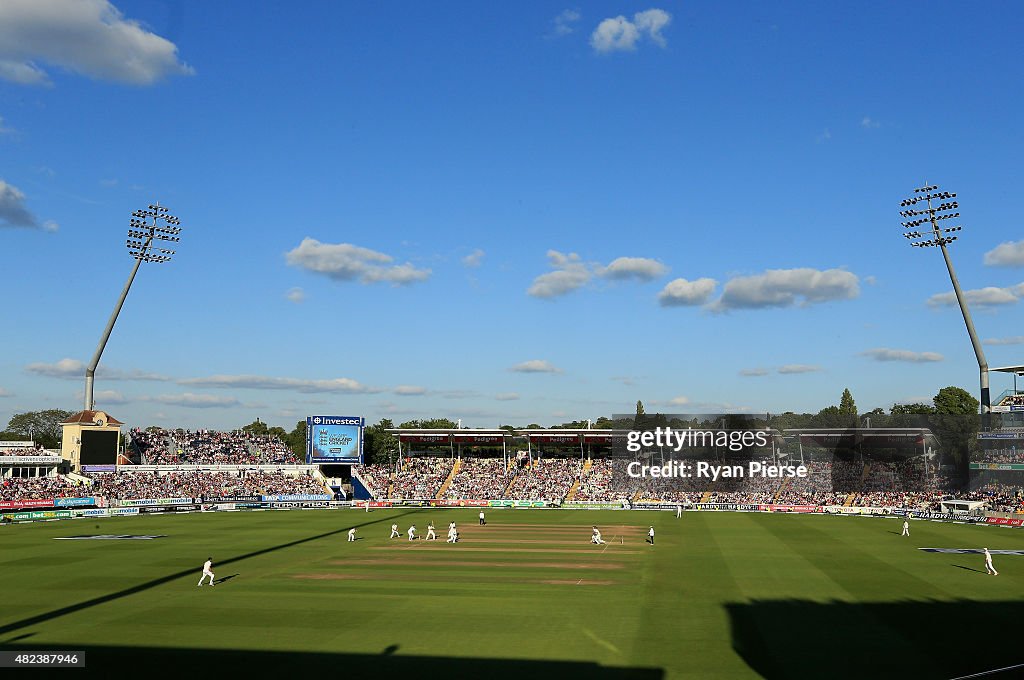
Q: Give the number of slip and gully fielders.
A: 2